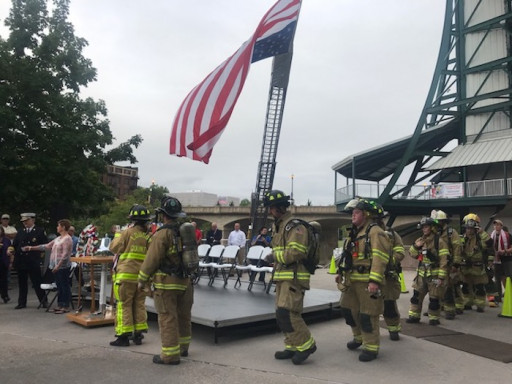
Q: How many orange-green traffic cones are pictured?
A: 3